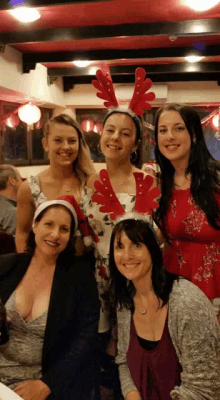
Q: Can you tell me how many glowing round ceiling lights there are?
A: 4